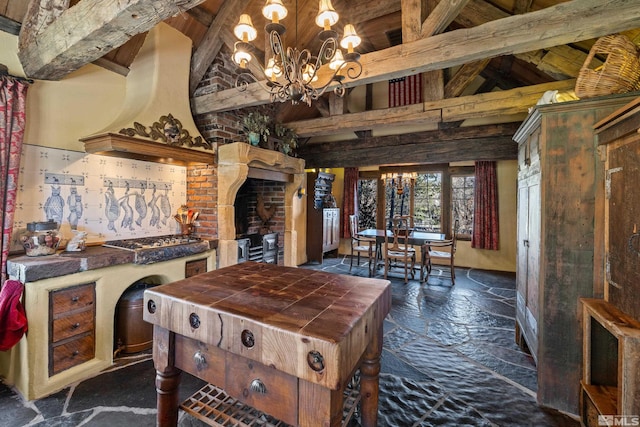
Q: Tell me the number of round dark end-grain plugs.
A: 4